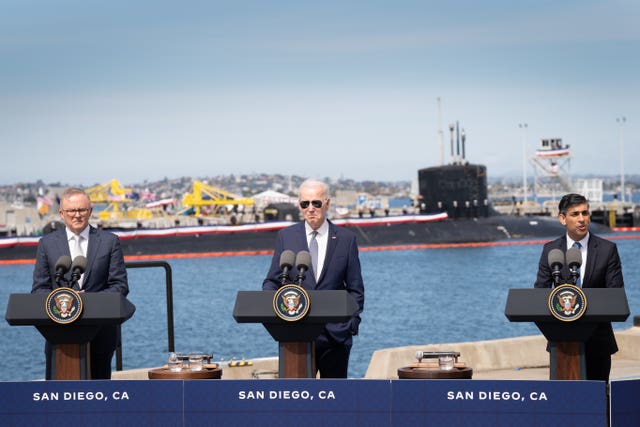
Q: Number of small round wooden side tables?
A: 2